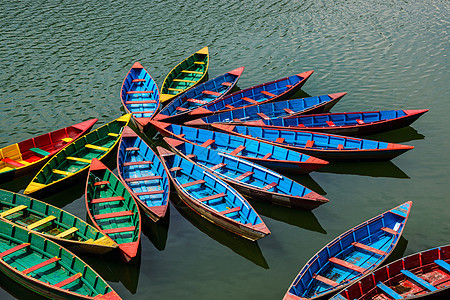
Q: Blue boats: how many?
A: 11